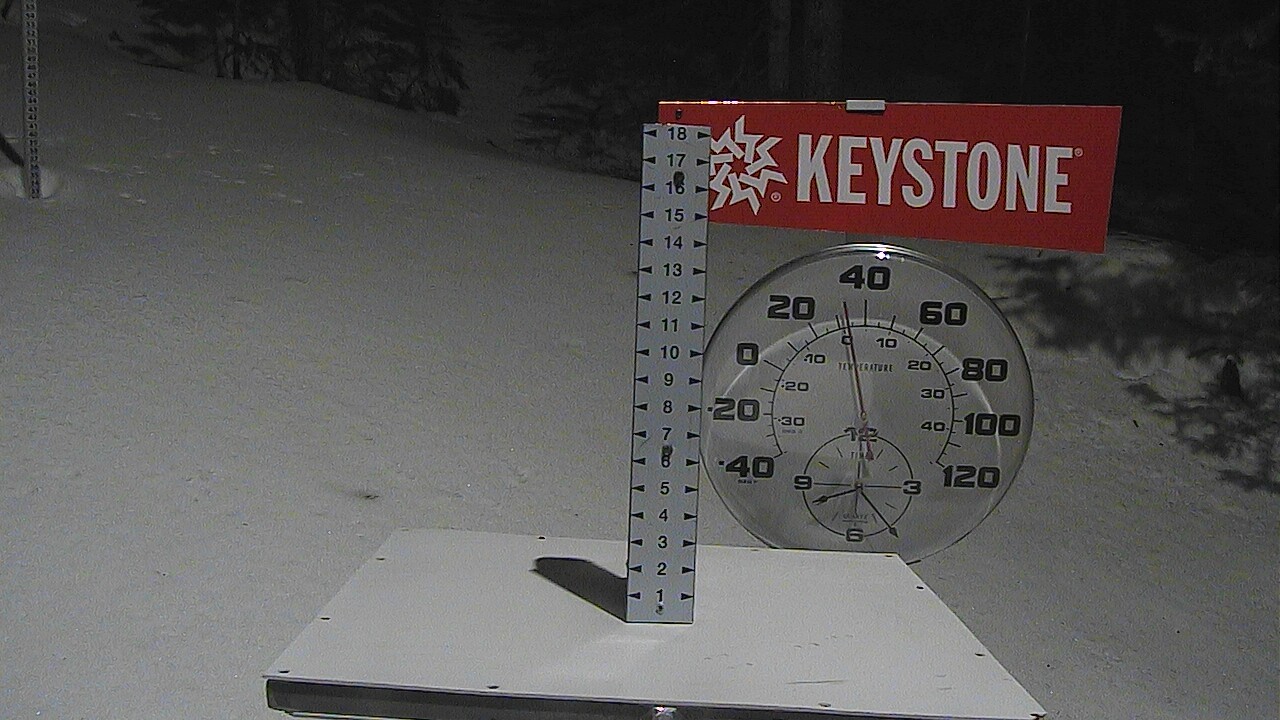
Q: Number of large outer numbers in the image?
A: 9